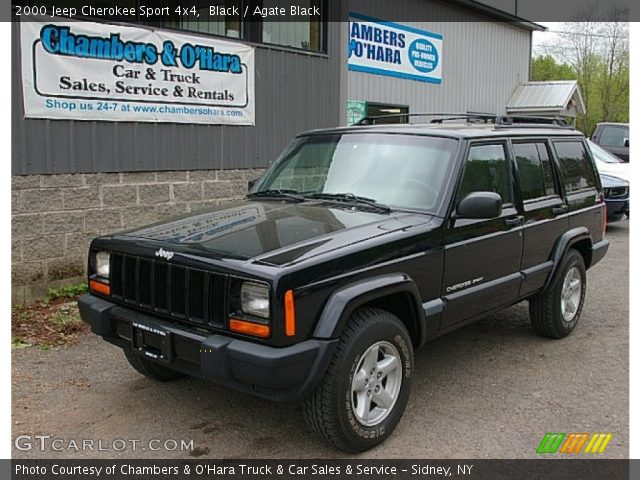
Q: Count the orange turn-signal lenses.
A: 3